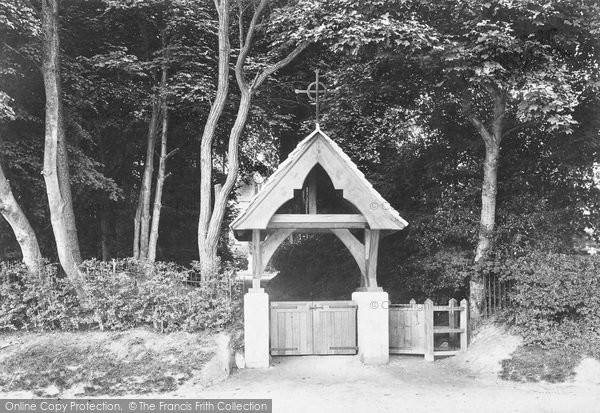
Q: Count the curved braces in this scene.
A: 2